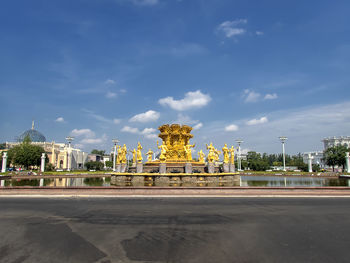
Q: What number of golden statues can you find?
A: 12